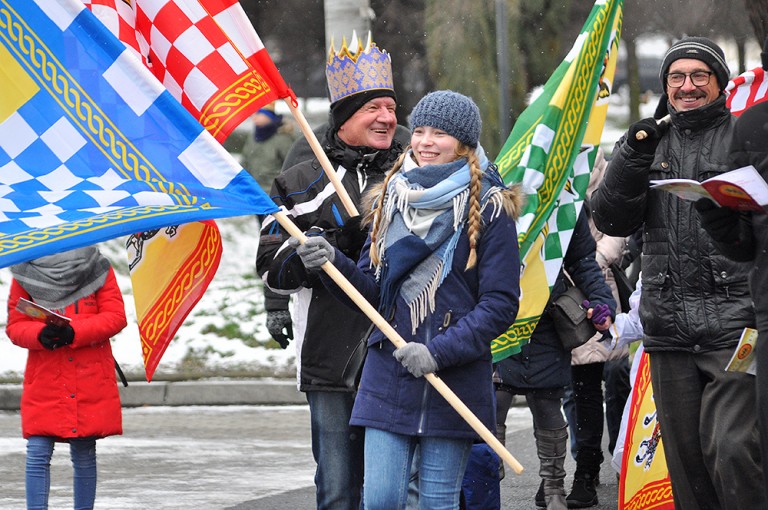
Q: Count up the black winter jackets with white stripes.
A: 1